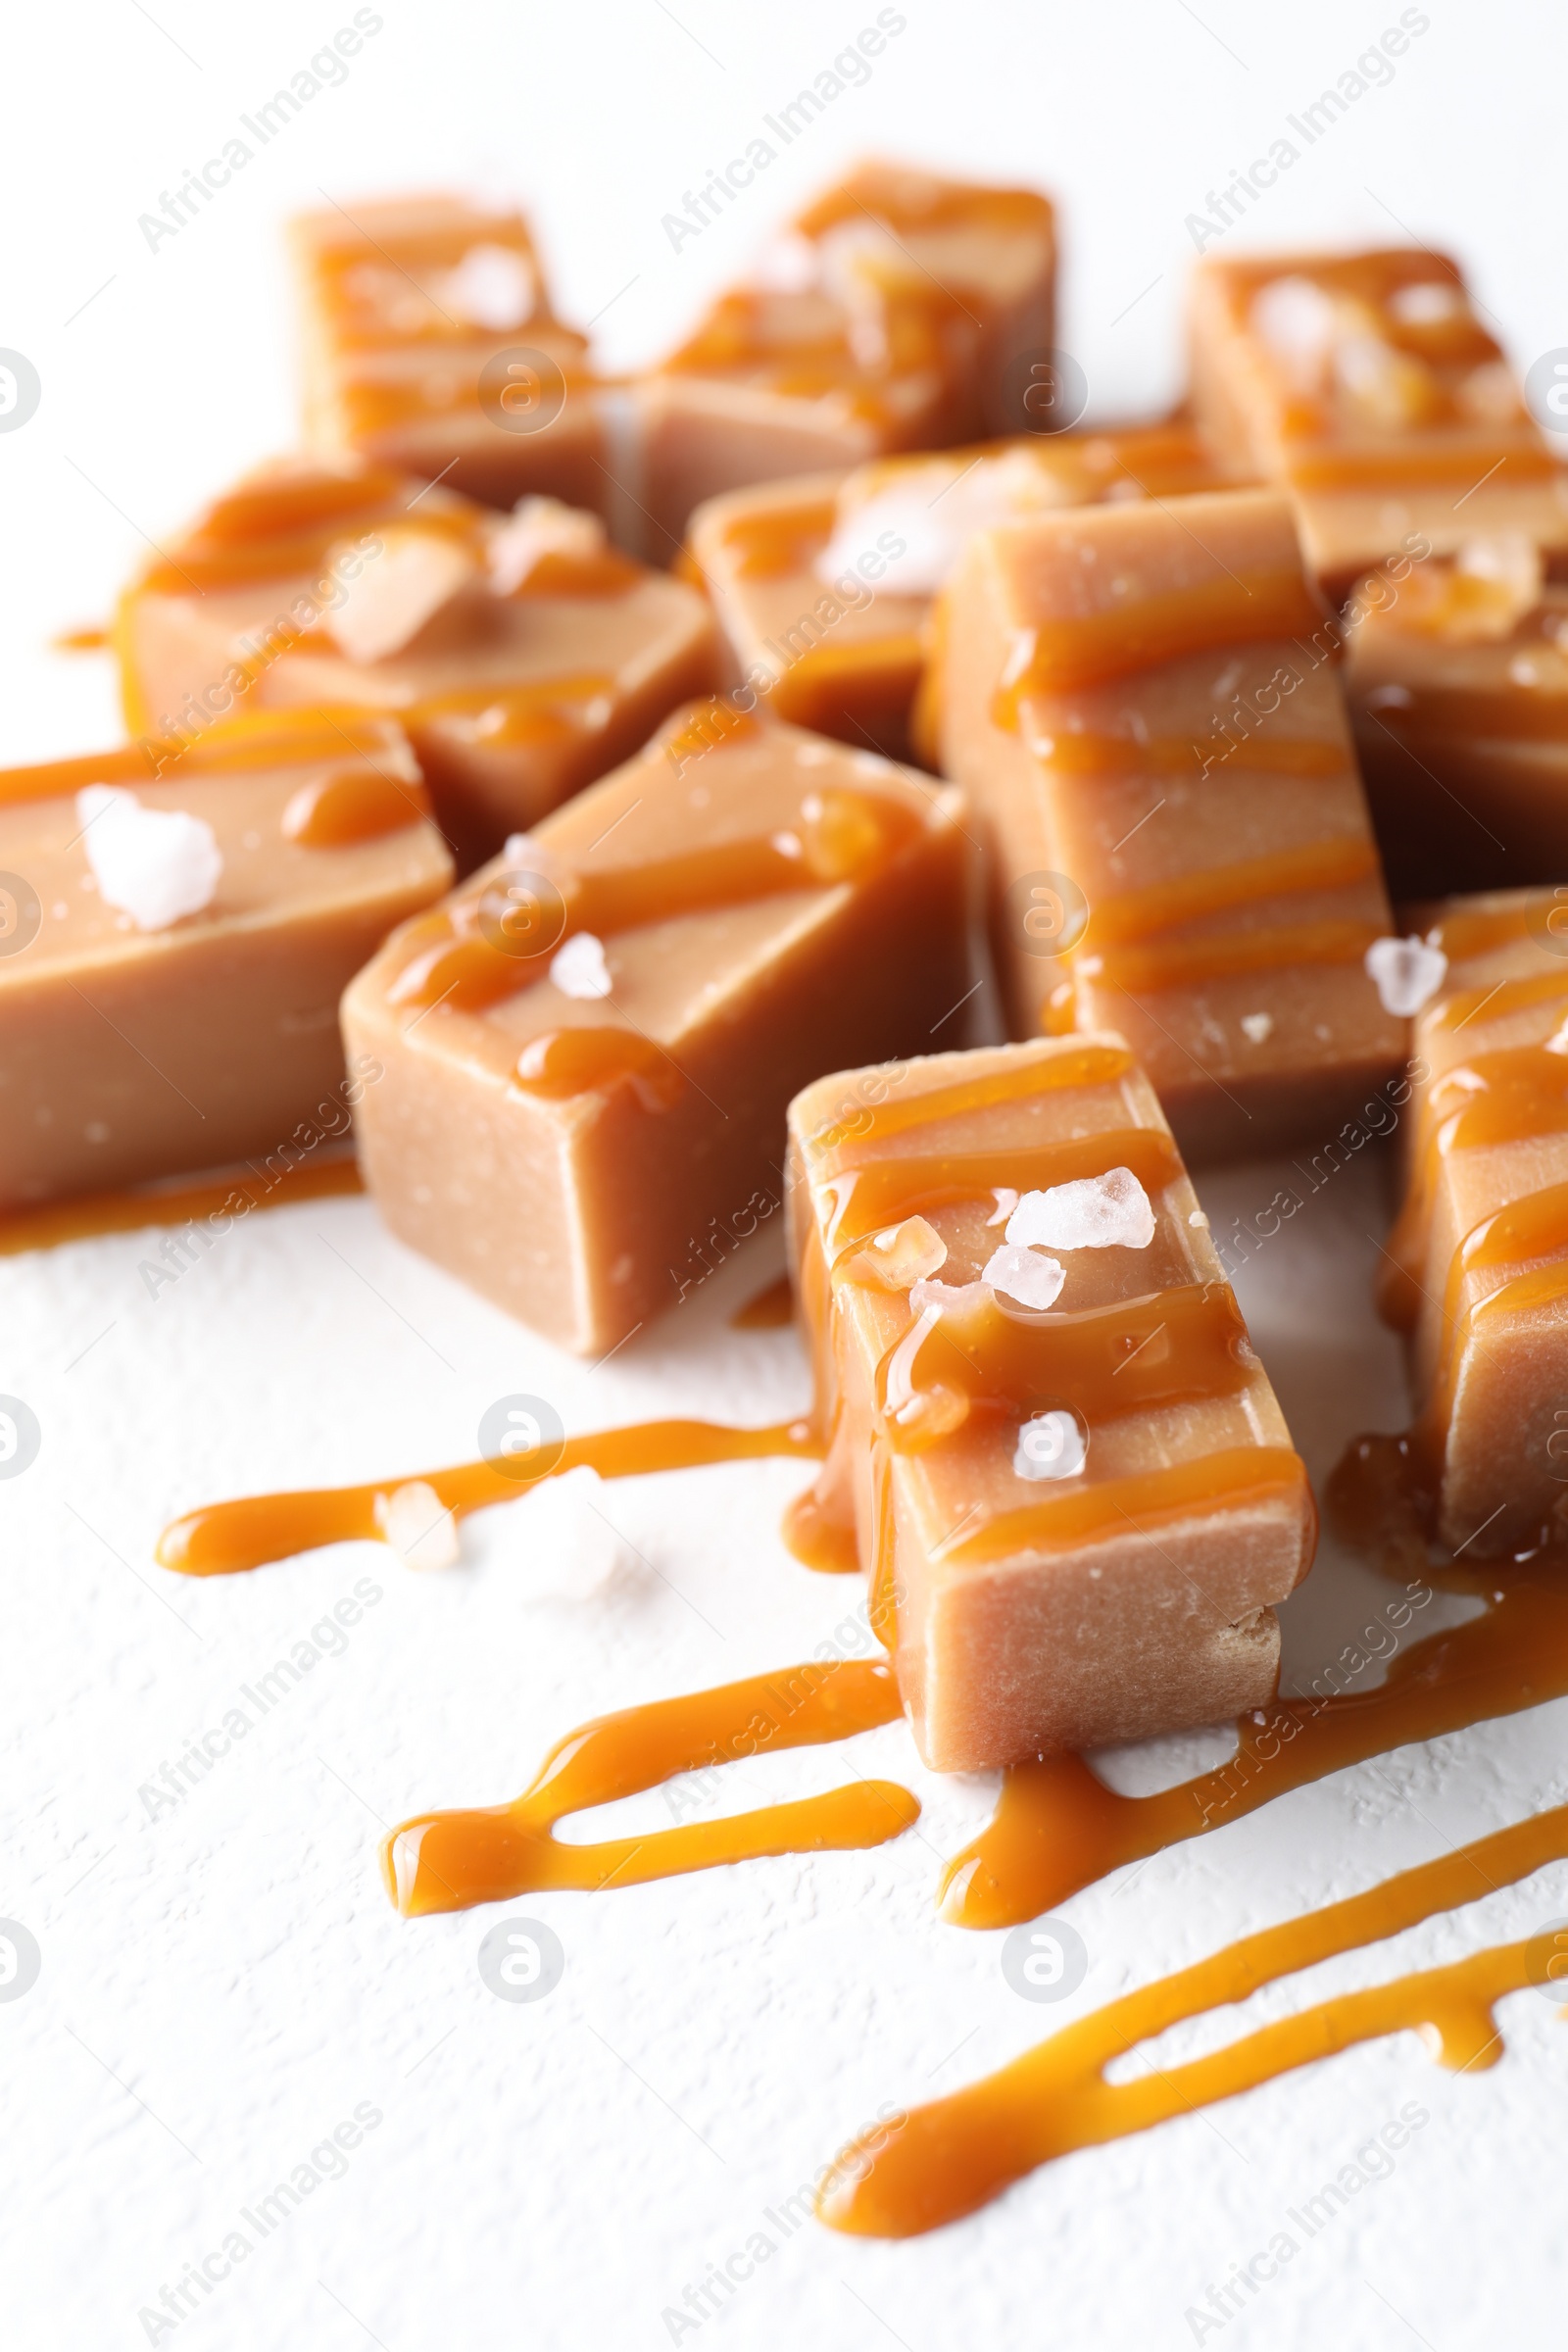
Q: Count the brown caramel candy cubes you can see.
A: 11